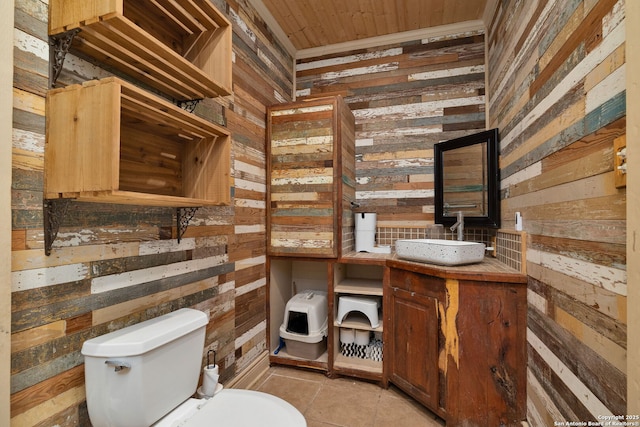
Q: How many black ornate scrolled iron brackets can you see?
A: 4